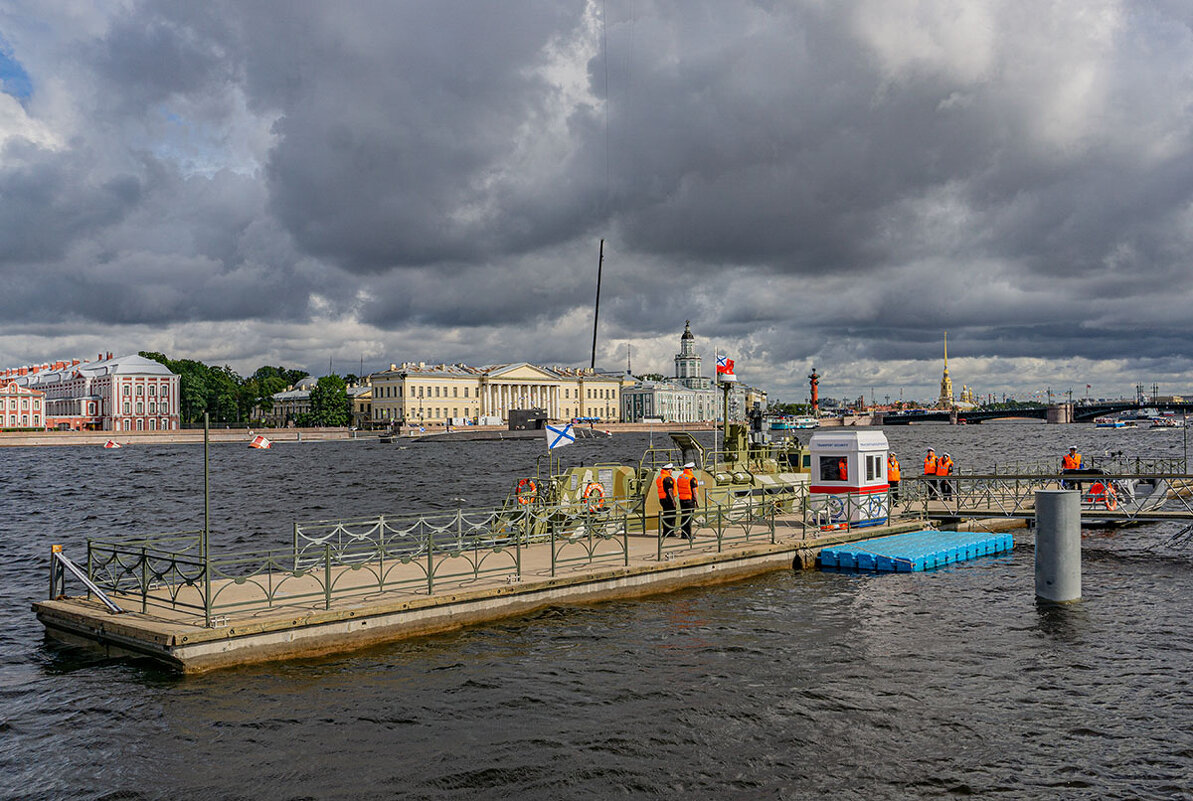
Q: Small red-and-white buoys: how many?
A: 2